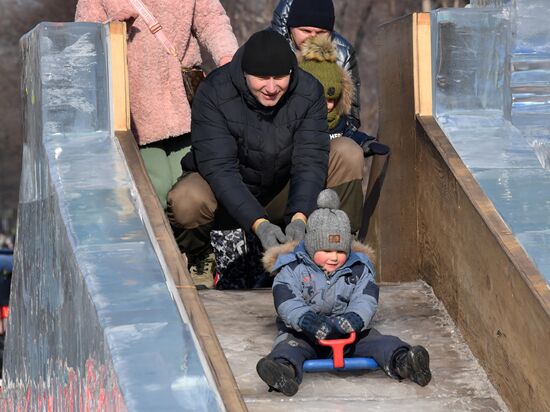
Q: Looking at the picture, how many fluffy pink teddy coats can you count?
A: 1